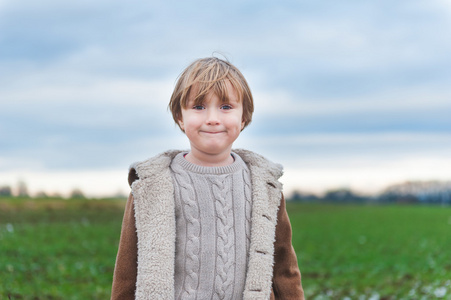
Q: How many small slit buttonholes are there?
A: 4